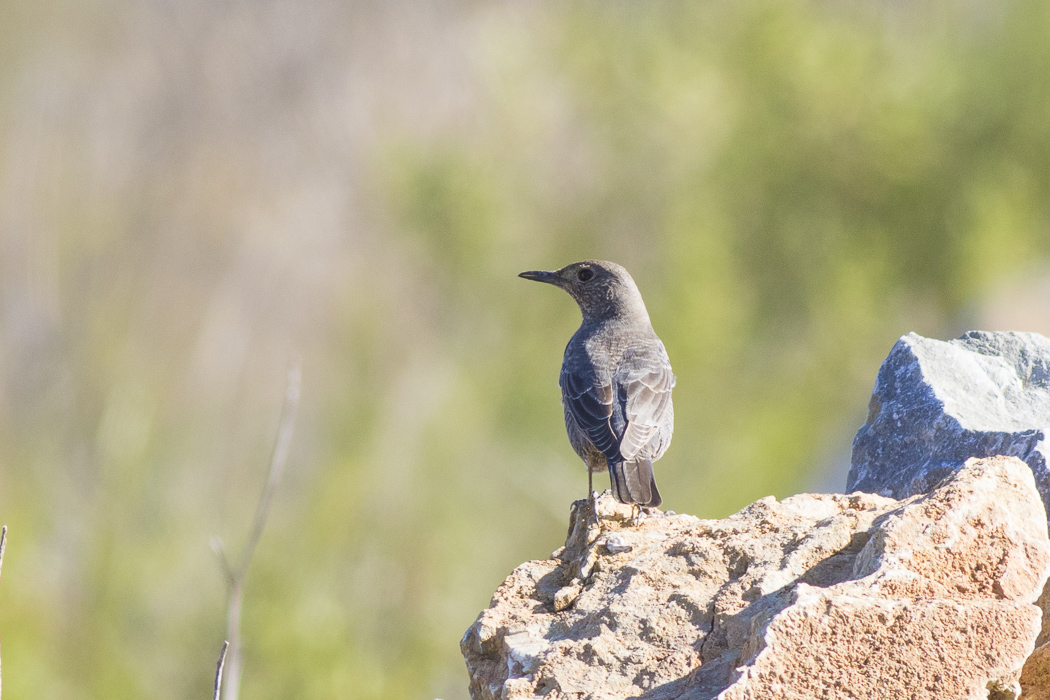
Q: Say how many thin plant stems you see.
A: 3